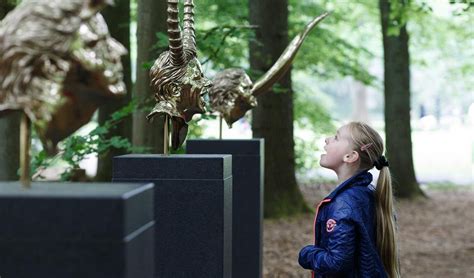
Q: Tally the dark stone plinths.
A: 3